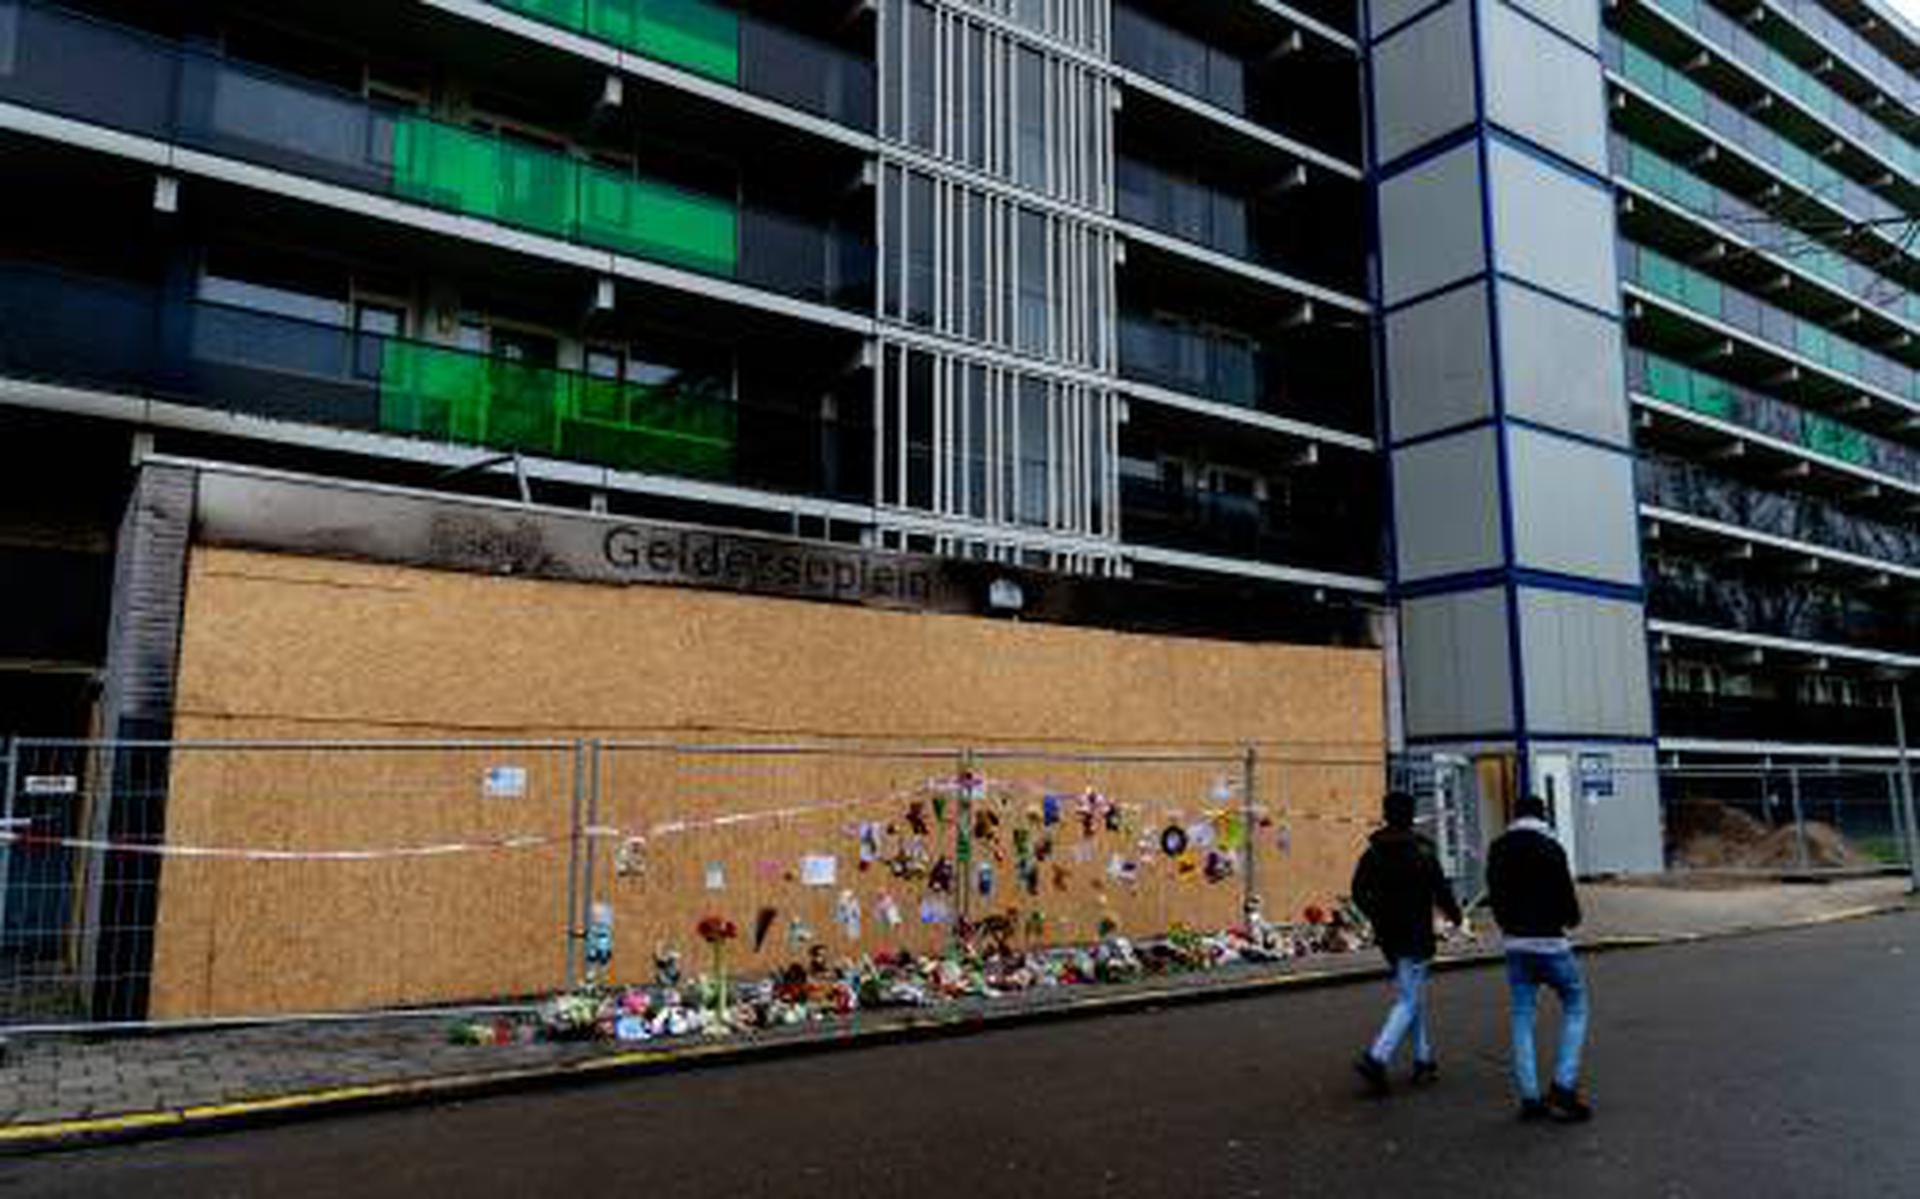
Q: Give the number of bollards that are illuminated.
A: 0